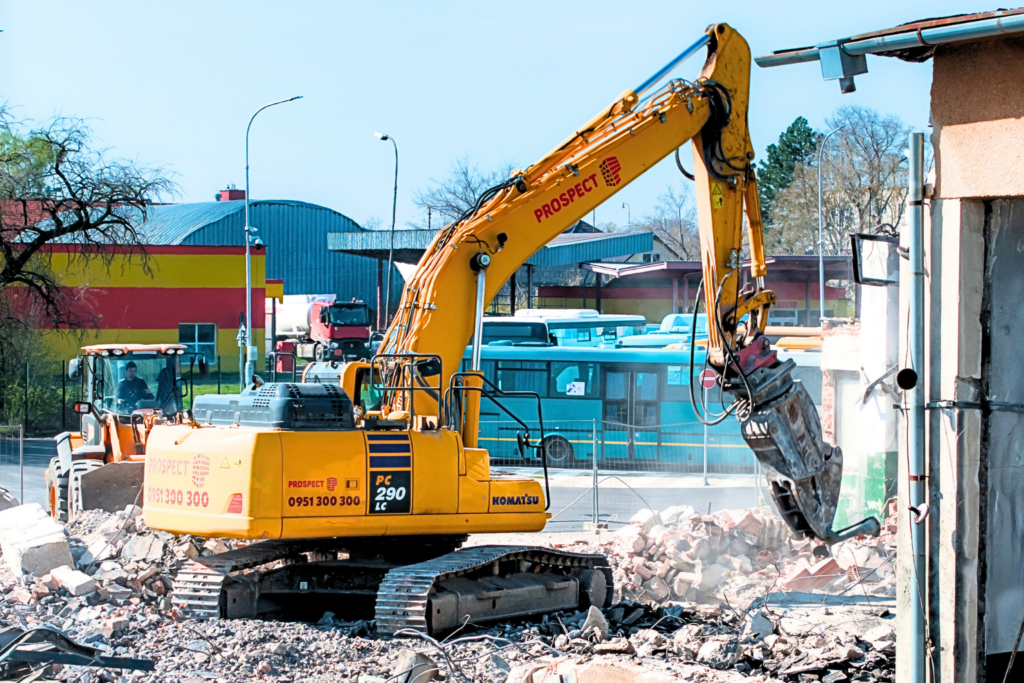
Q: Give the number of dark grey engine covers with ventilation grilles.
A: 1